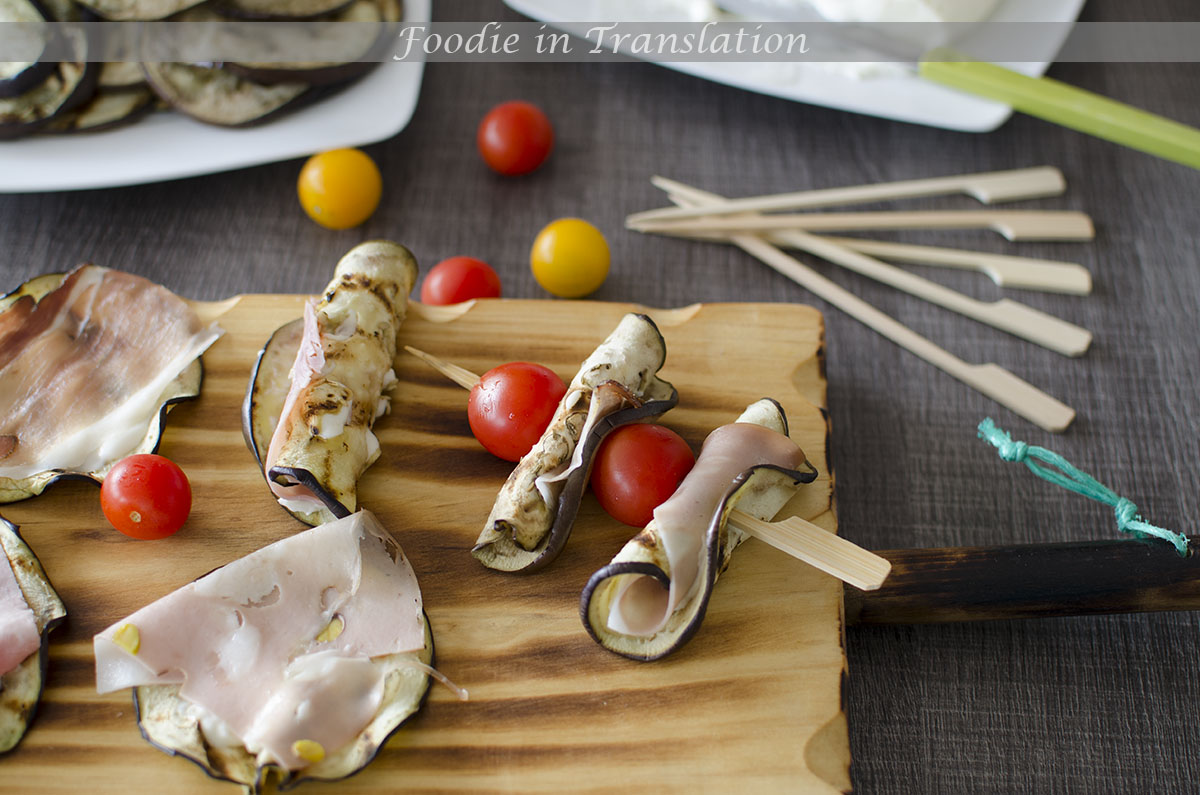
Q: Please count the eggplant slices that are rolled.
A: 3